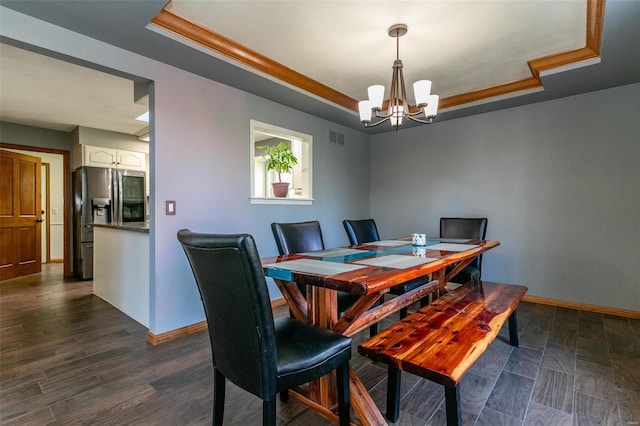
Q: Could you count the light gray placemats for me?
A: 6